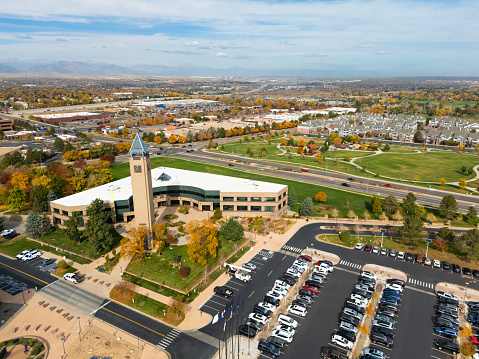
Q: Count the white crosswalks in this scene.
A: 4